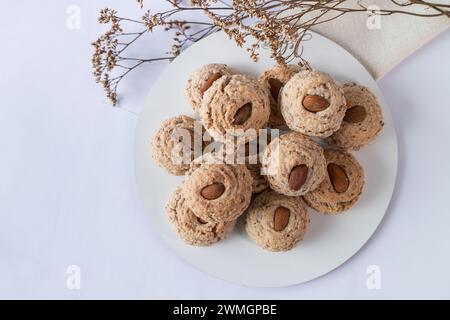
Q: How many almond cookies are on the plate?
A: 12